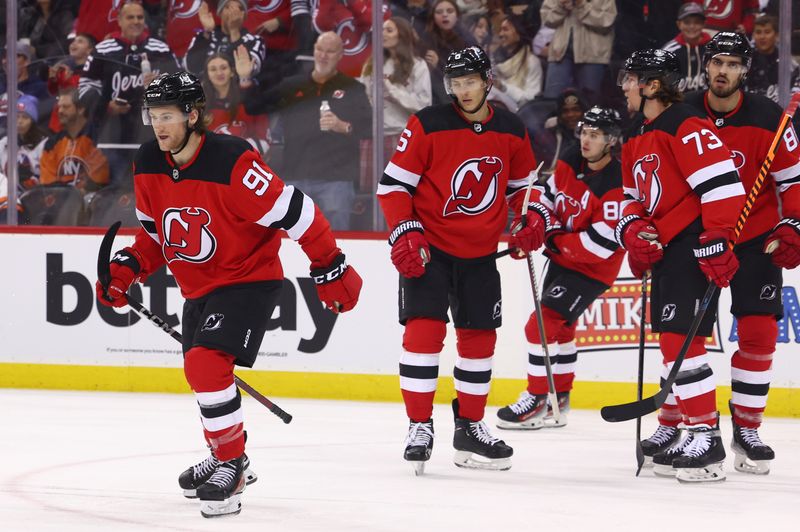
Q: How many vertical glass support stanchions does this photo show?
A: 3